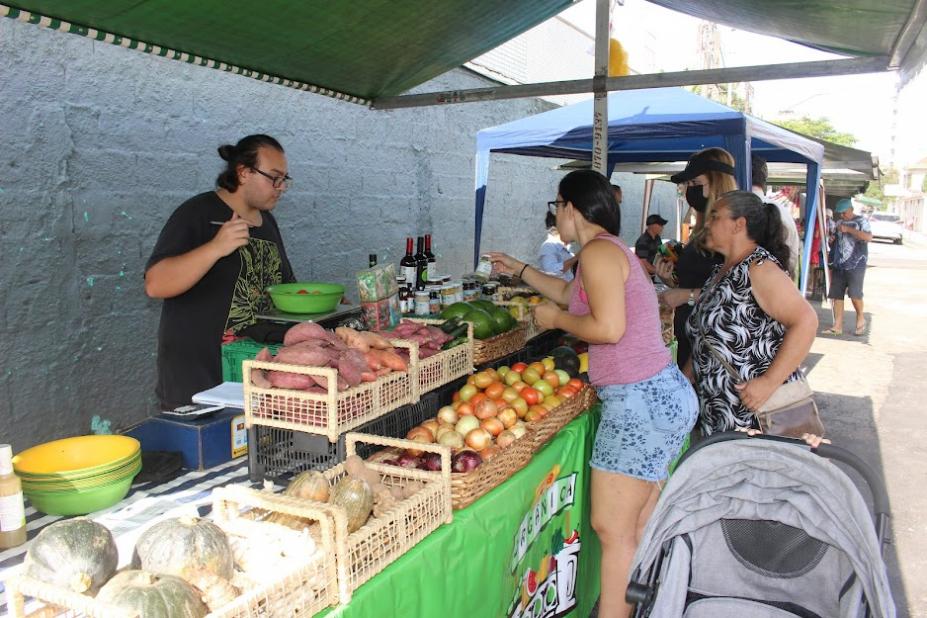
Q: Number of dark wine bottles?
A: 3